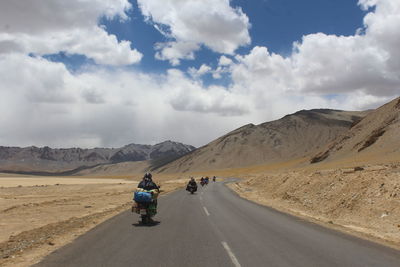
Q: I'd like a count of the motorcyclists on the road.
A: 5